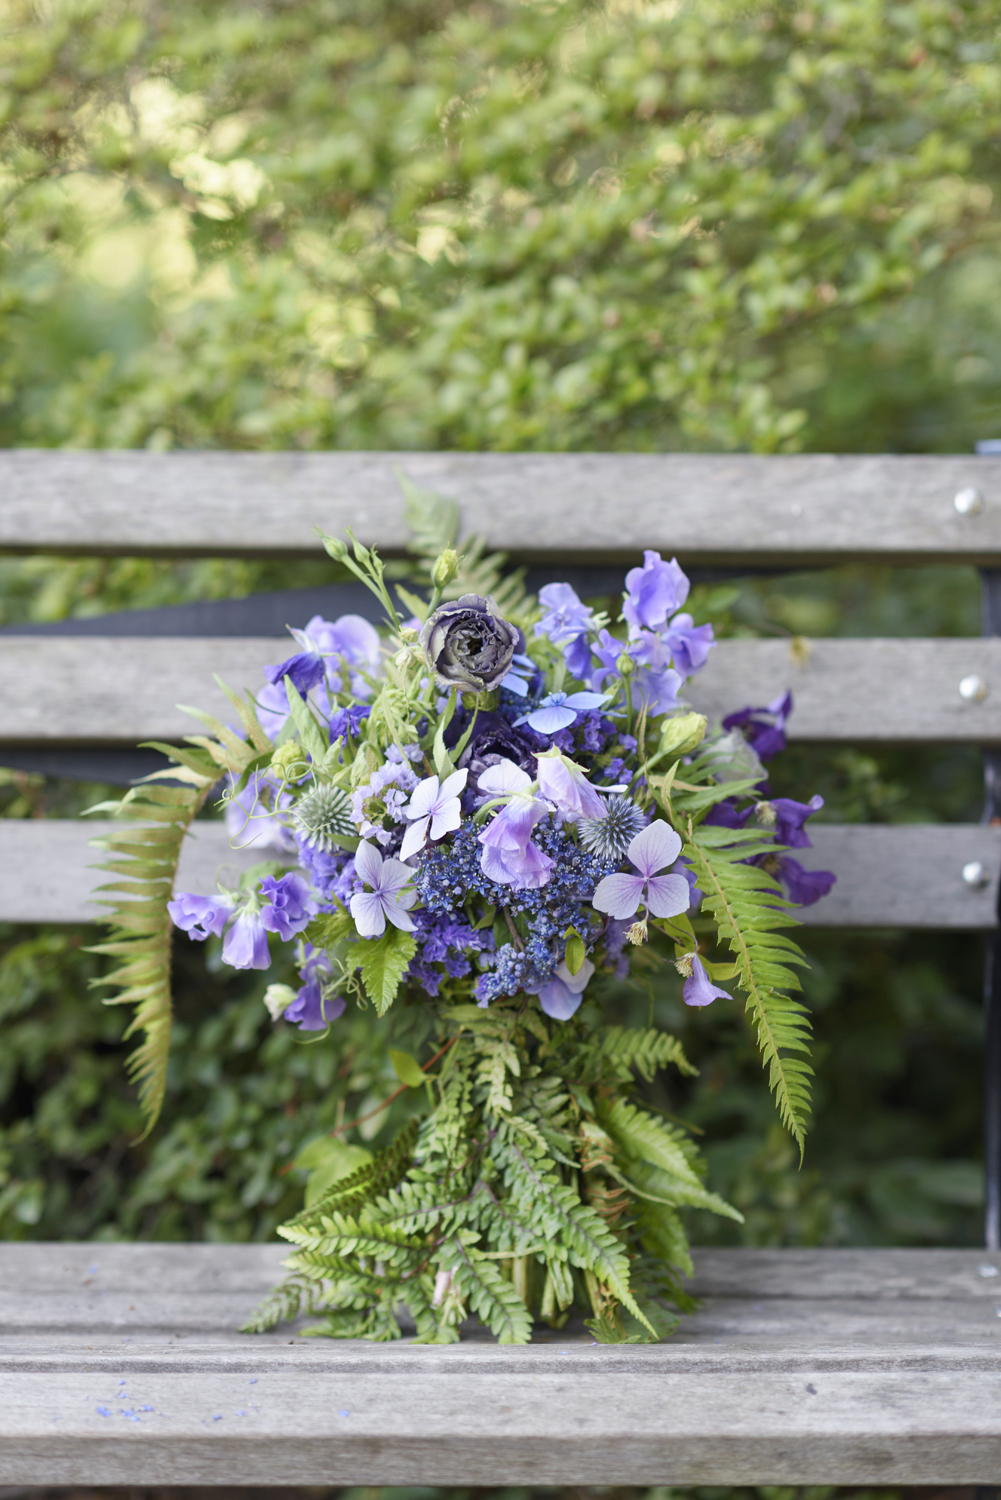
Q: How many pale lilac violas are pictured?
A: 3